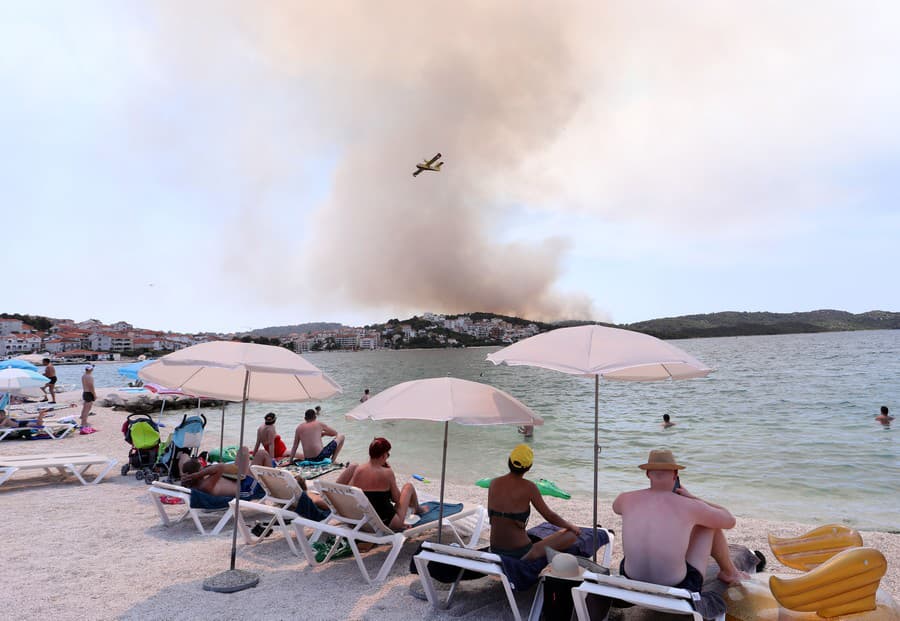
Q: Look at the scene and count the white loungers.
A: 7